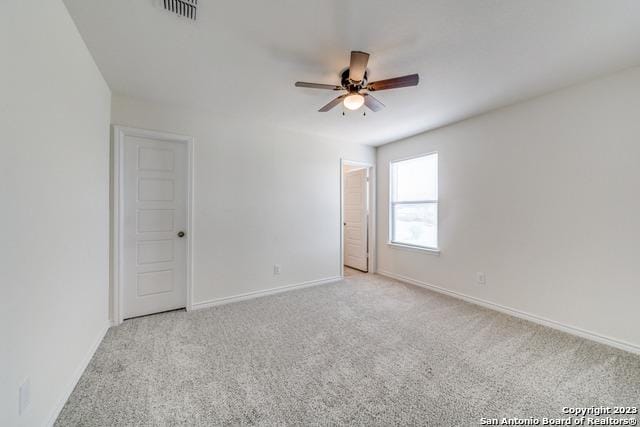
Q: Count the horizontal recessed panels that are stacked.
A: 5